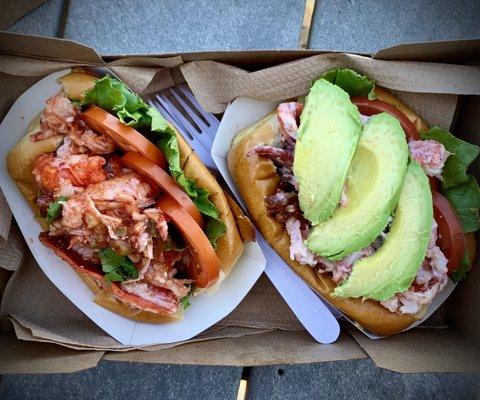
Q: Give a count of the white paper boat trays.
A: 2